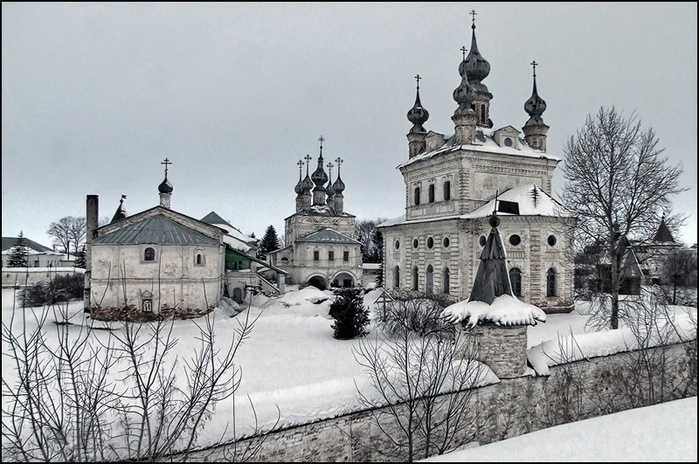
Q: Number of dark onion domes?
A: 10